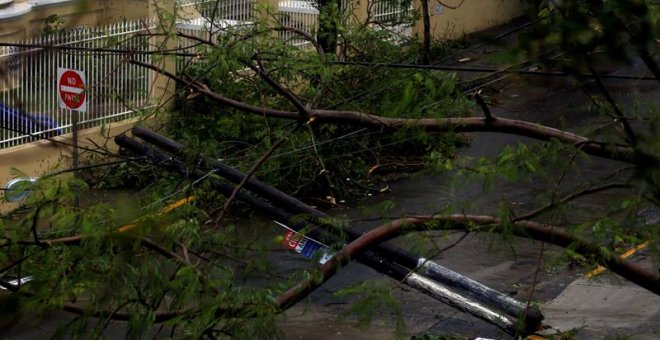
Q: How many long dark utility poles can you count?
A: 2